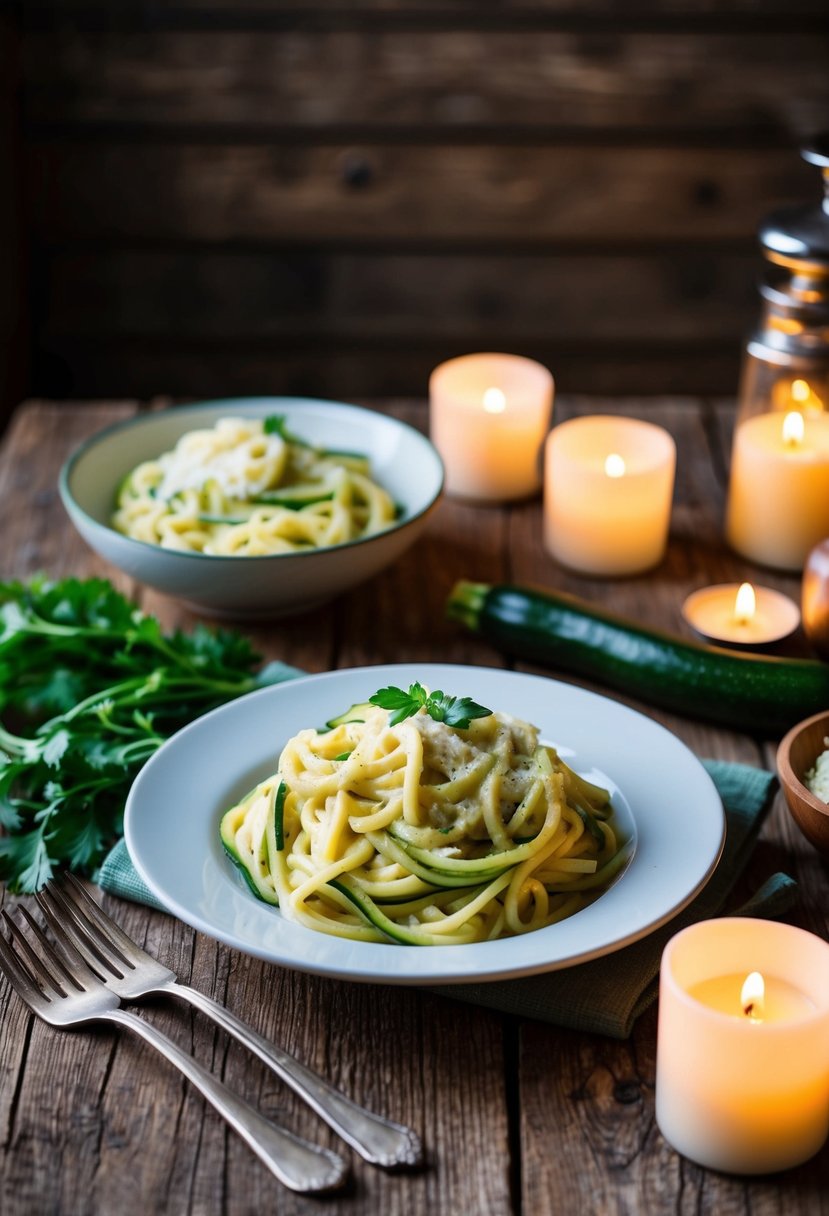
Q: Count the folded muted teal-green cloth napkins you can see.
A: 1